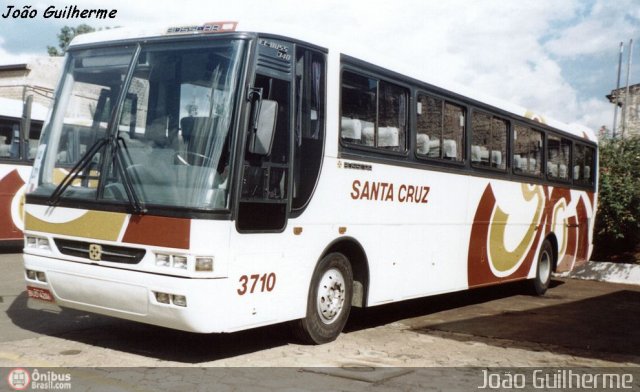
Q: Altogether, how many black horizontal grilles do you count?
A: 1